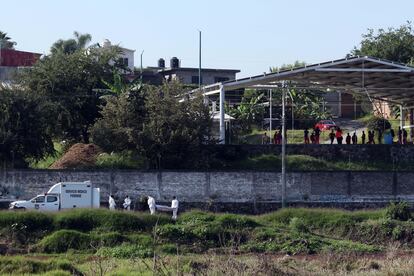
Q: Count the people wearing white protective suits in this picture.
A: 4